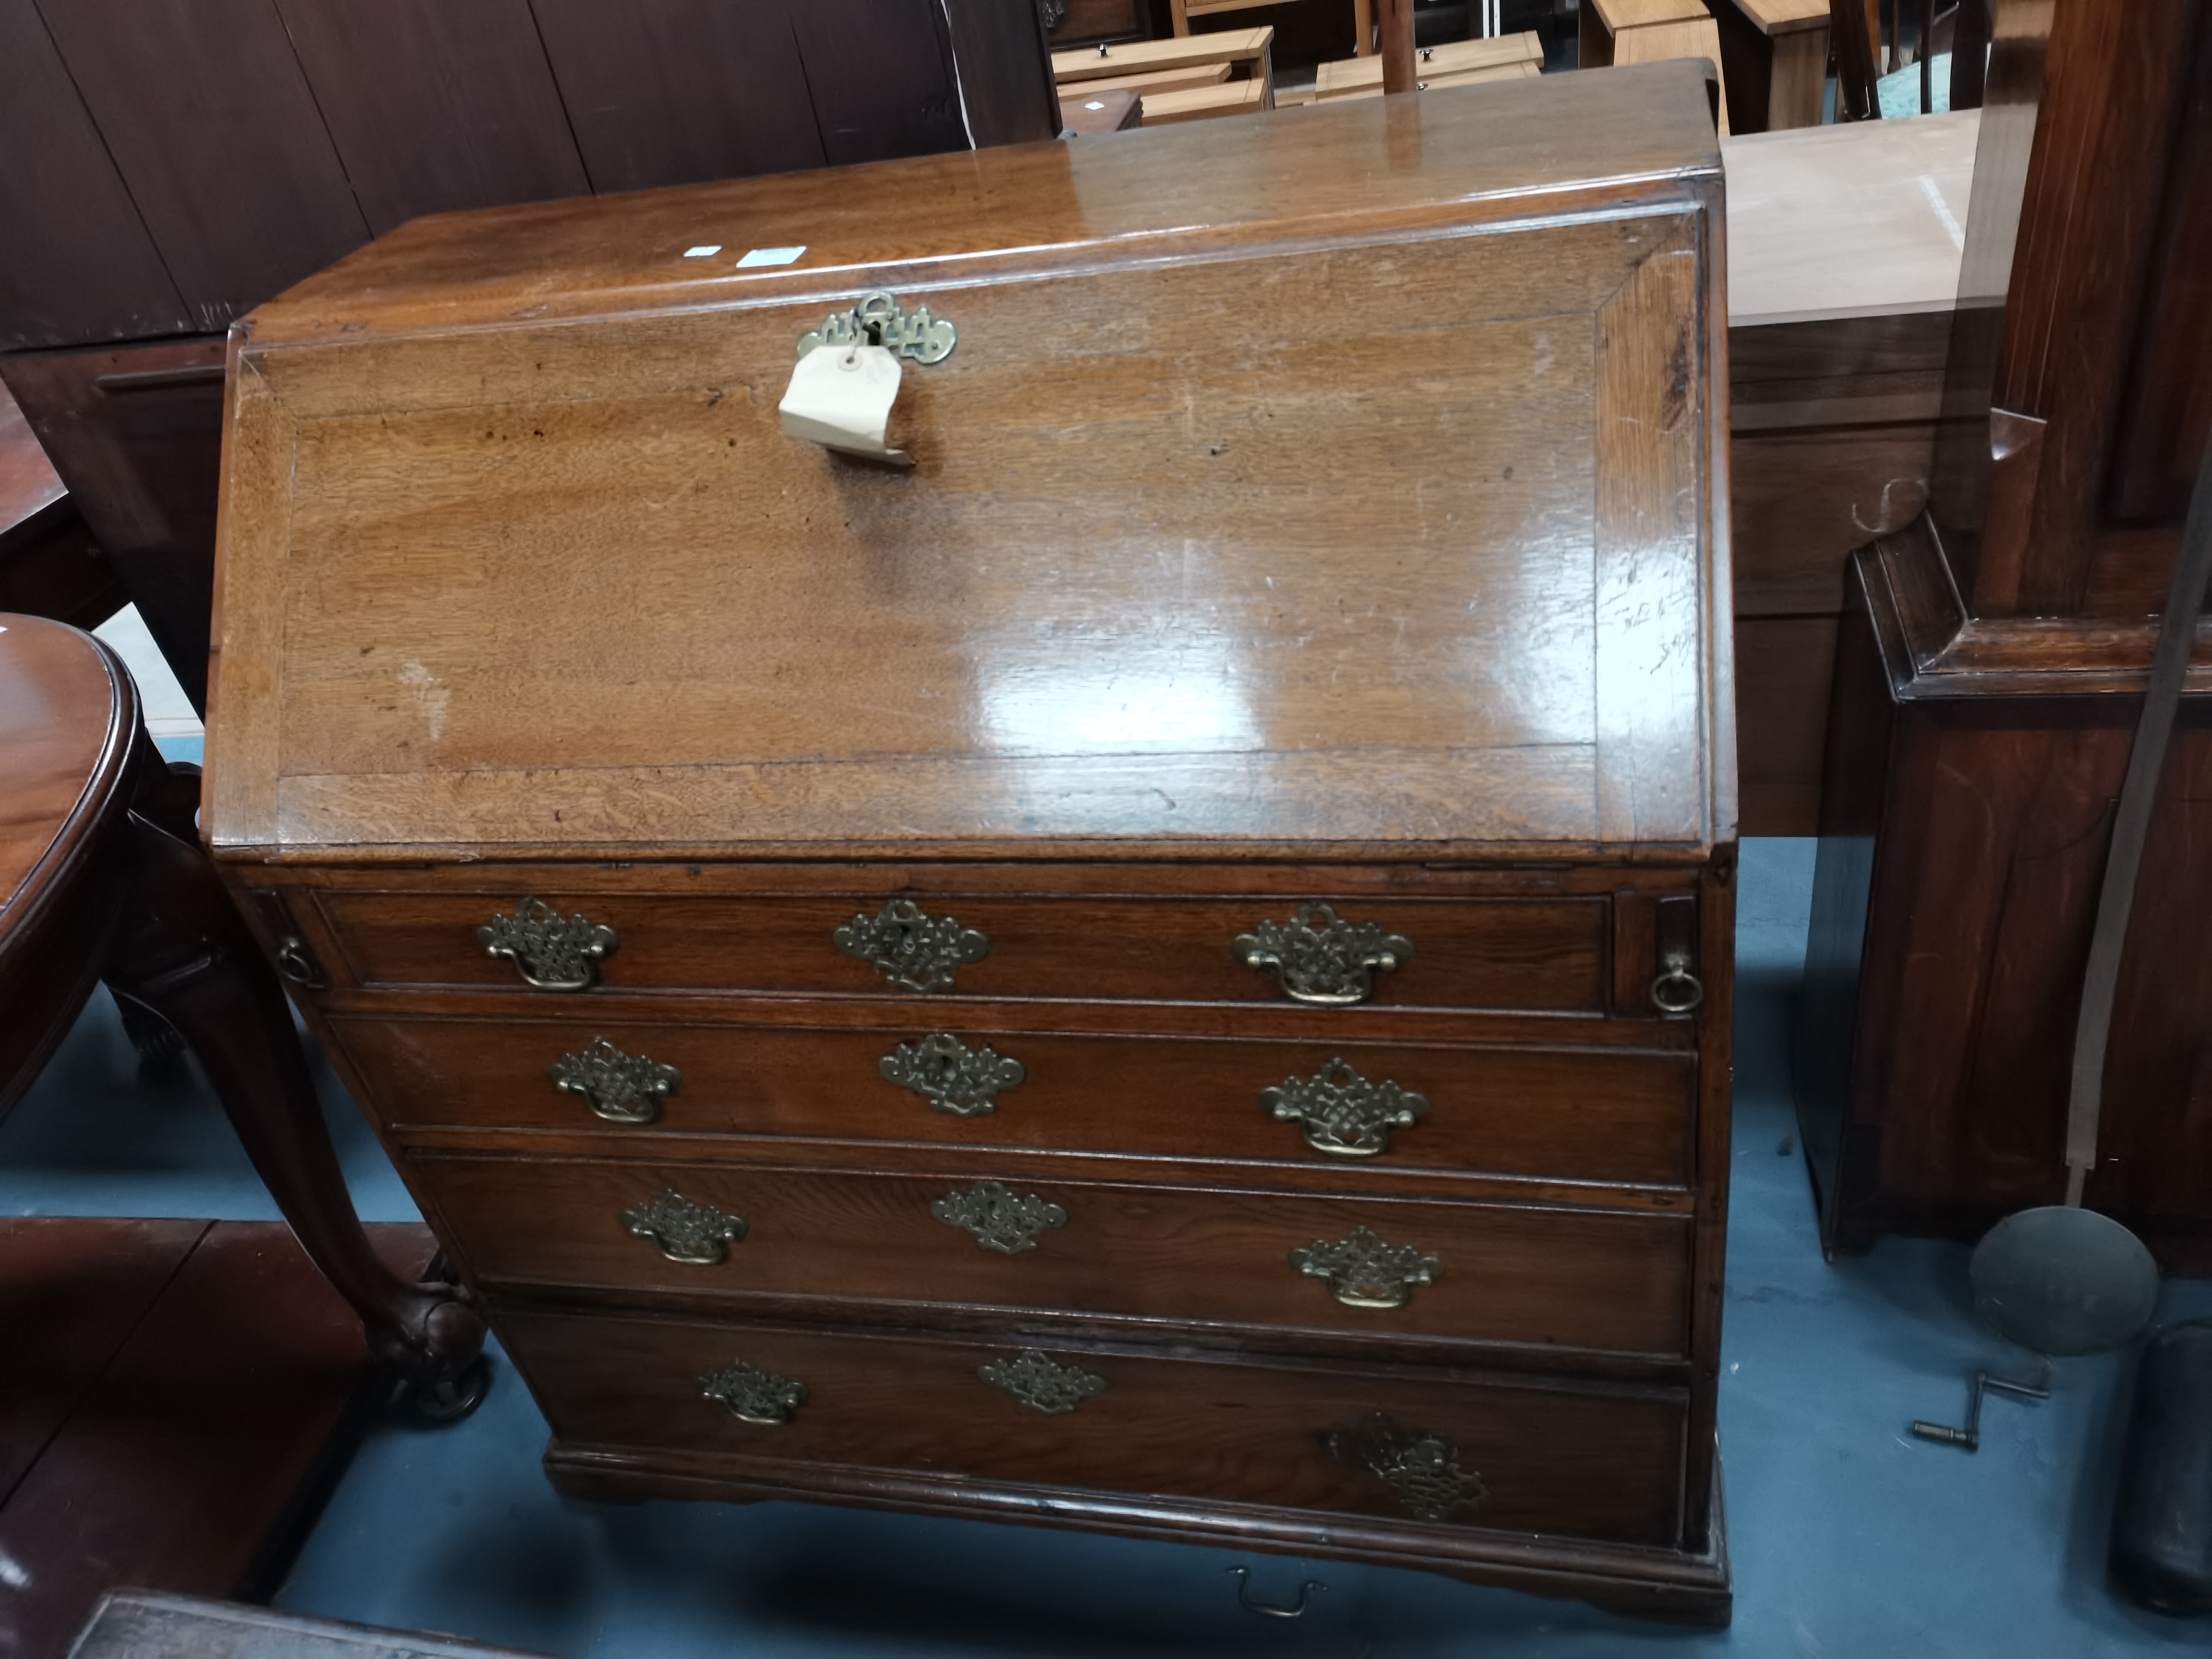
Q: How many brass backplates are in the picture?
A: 13